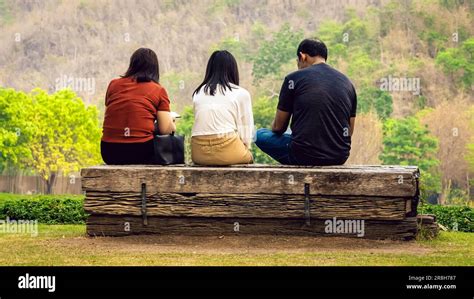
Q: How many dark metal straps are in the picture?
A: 2